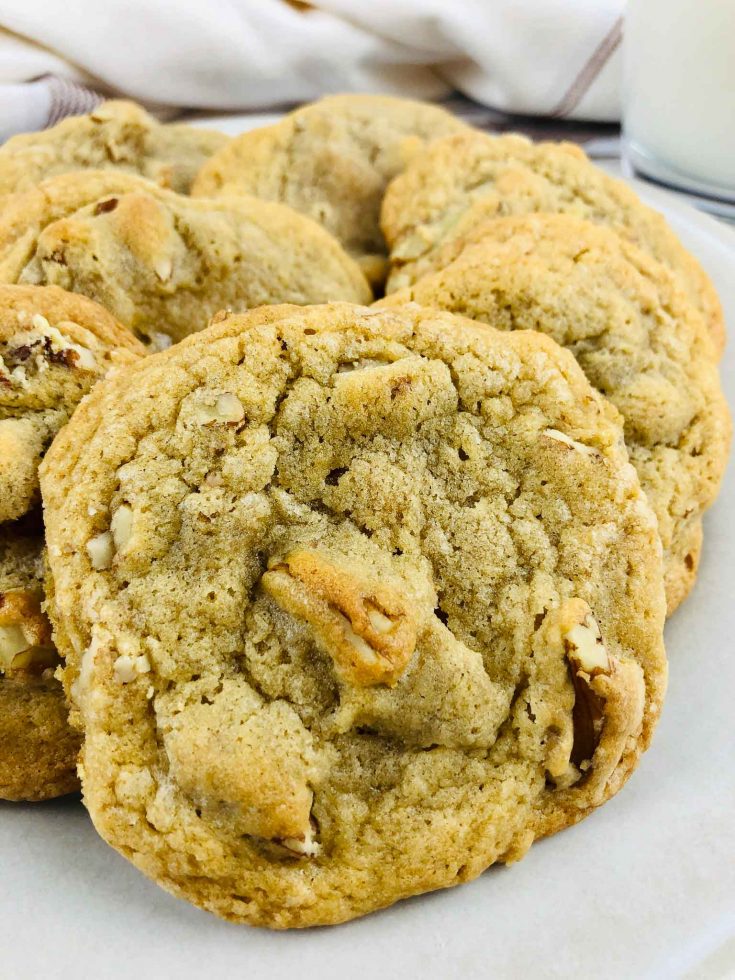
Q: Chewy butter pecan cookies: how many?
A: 8